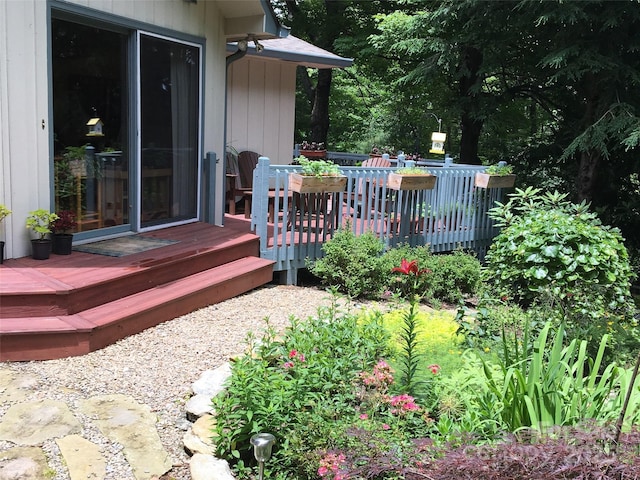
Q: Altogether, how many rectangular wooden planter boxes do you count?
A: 3